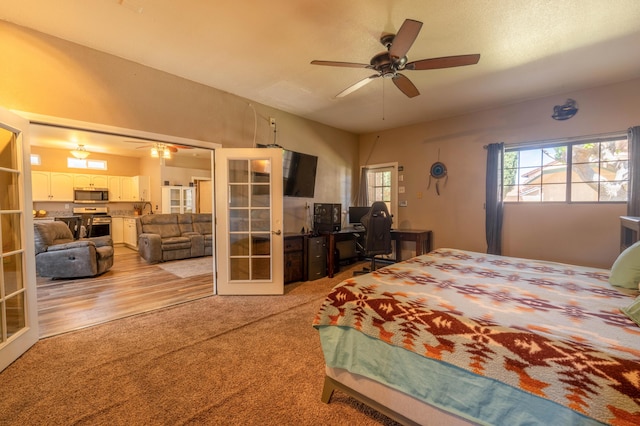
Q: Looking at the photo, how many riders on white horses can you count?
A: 0